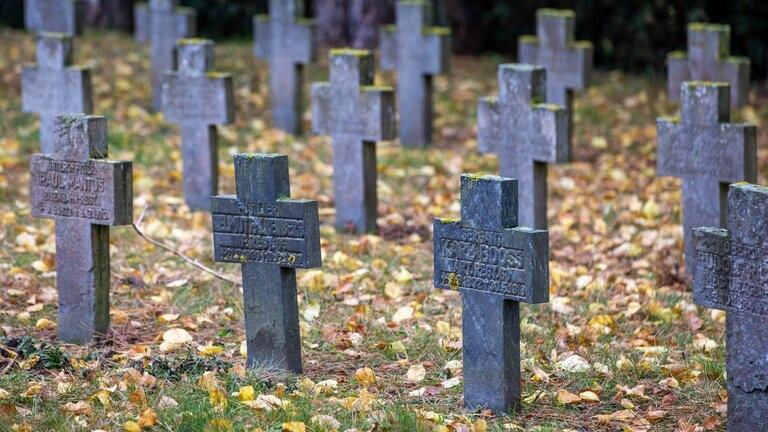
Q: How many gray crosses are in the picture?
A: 15